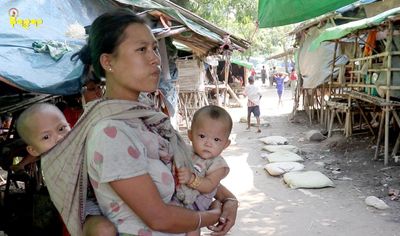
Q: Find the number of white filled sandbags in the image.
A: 5